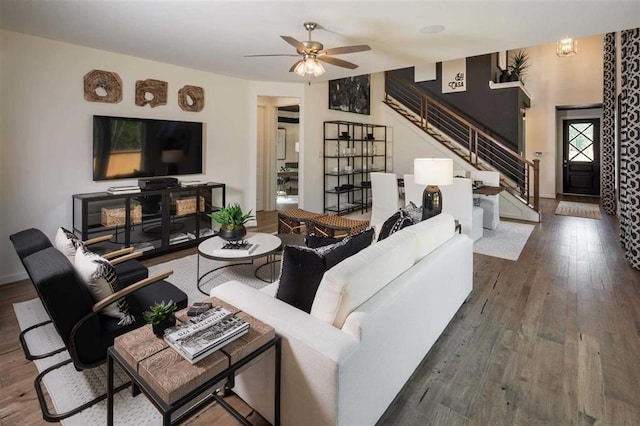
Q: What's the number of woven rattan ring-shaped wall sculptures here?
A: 3